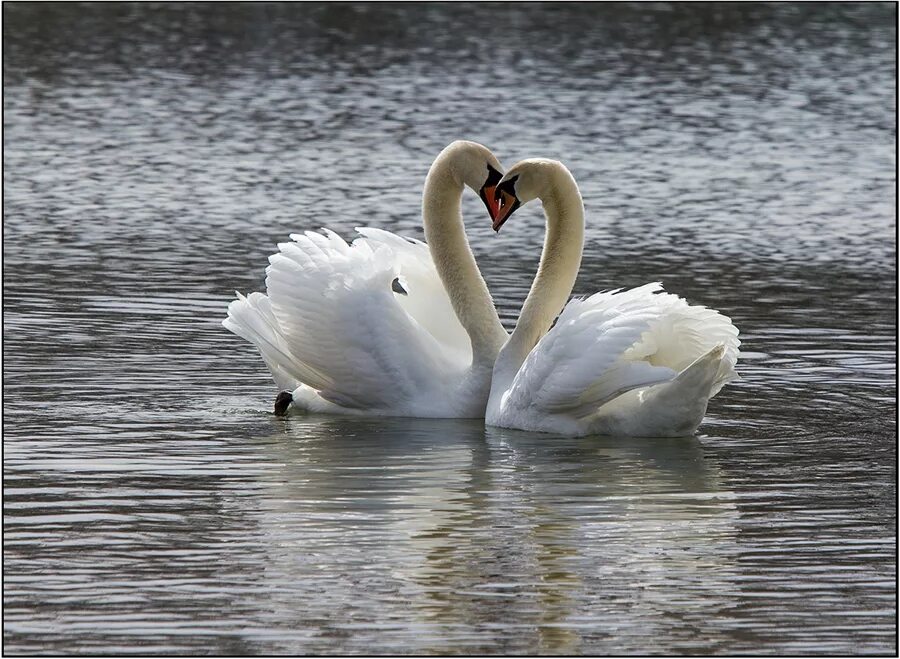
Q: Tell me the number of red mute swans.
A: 0